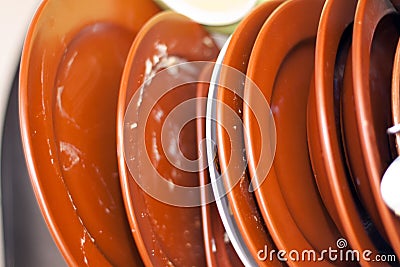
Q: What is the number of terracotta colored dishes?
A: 8